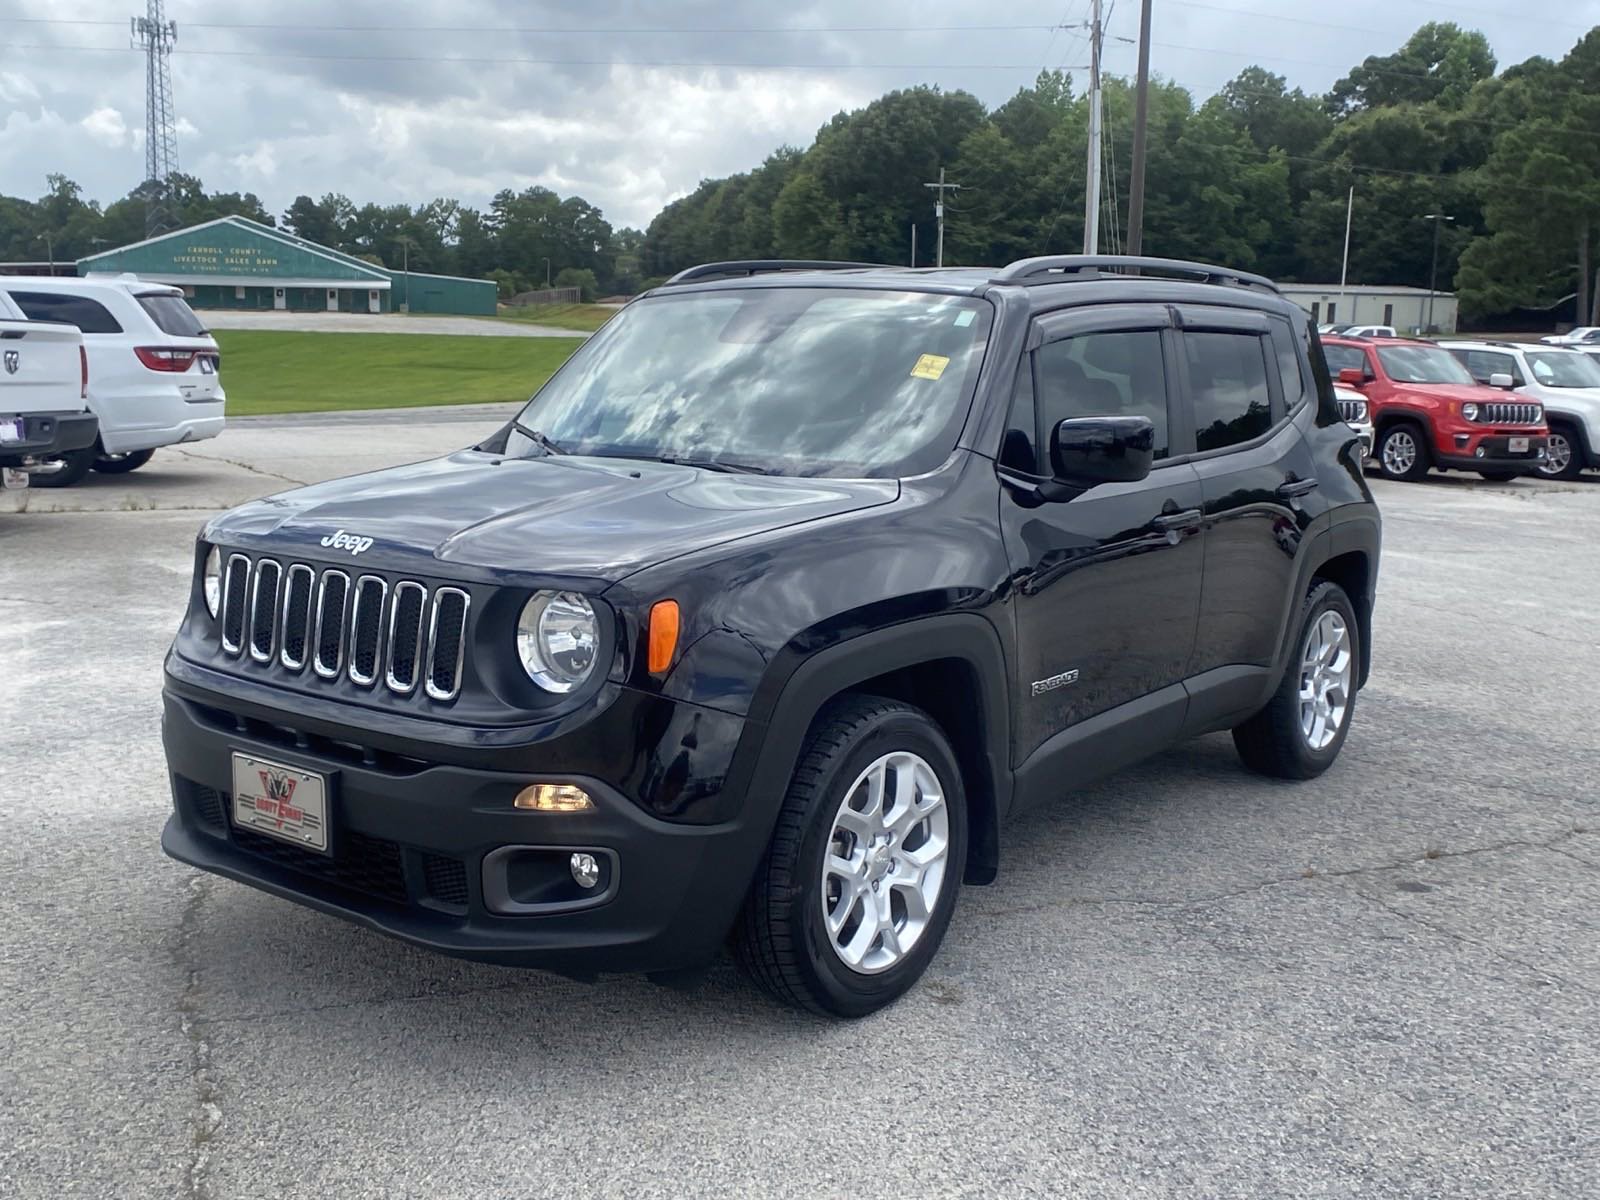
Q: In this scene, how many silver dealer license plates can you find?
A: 2